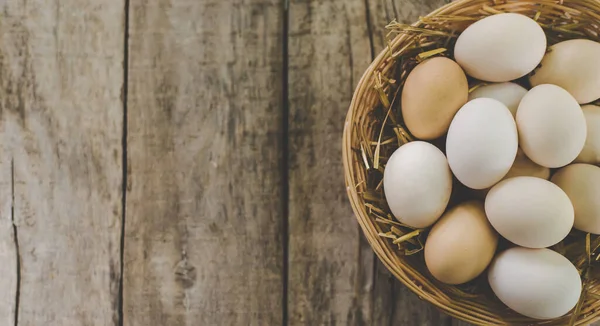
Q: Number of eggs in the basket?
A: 13